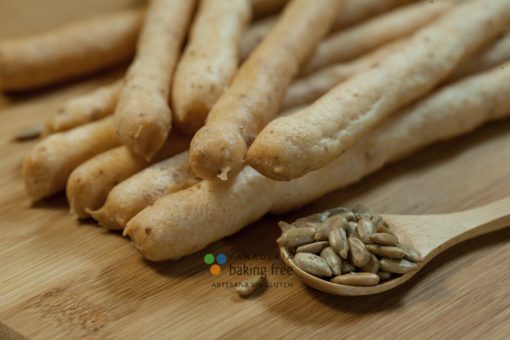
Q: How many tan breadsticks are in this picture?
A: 10